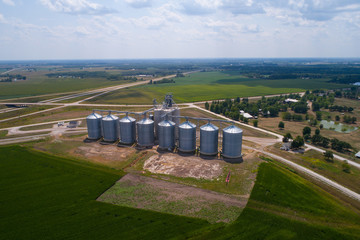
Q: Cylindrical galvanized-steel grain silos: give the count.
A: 8